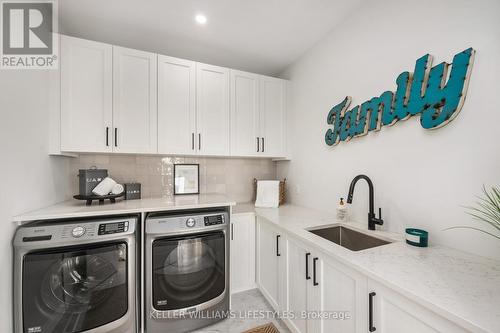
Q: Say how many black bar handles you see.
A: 11